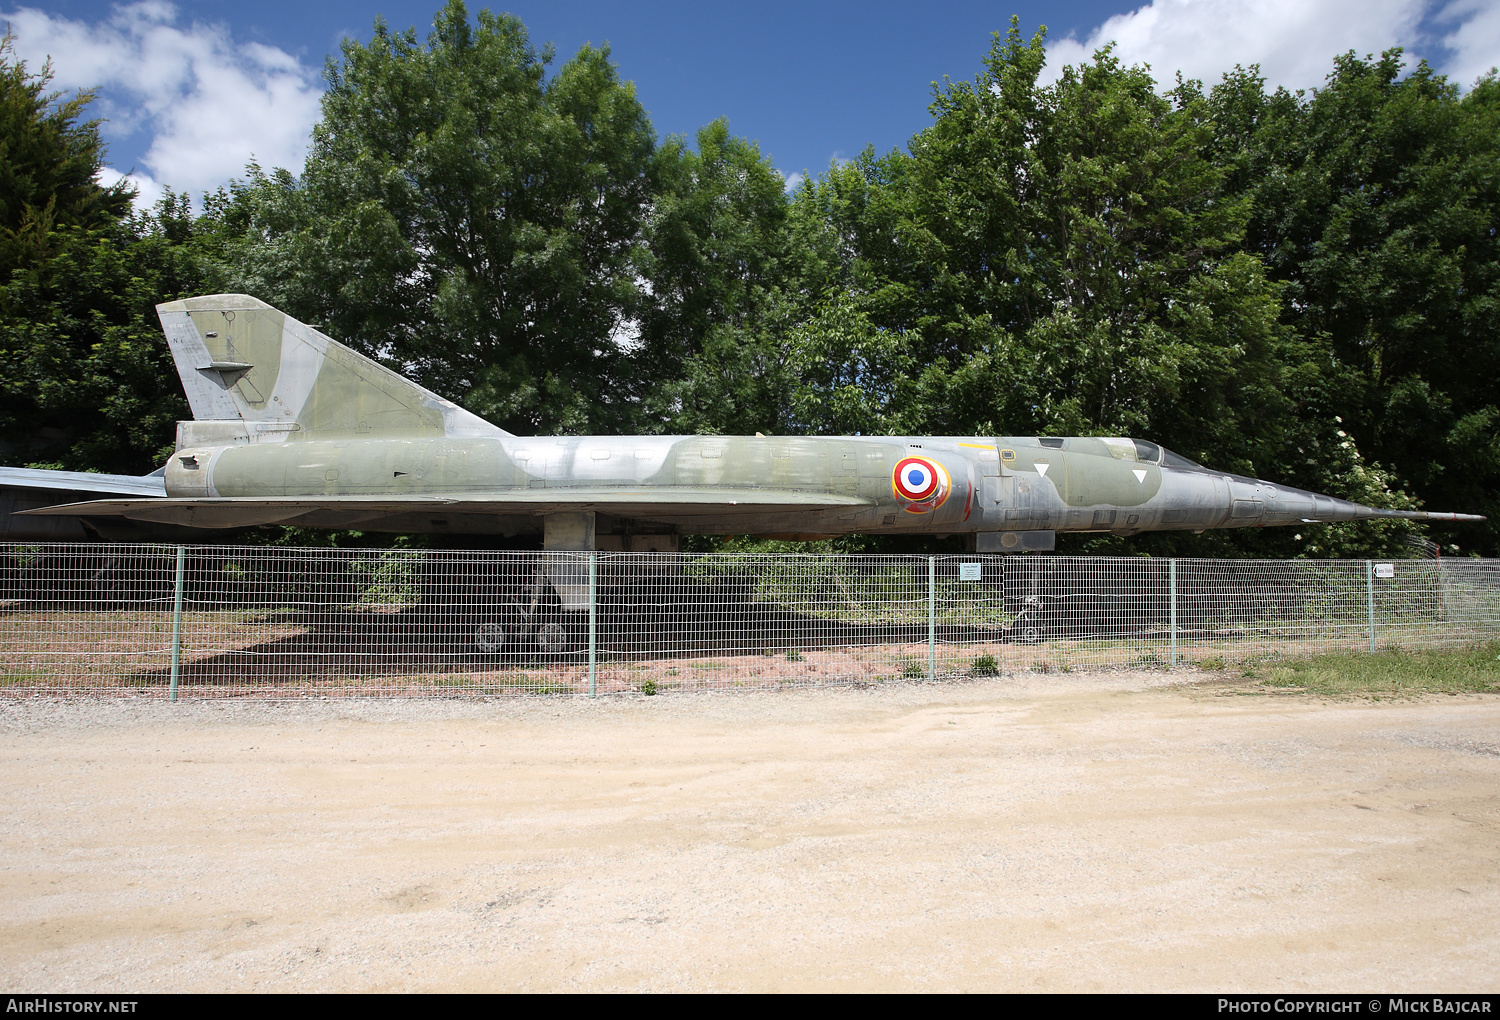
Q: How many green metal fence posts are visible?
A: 5